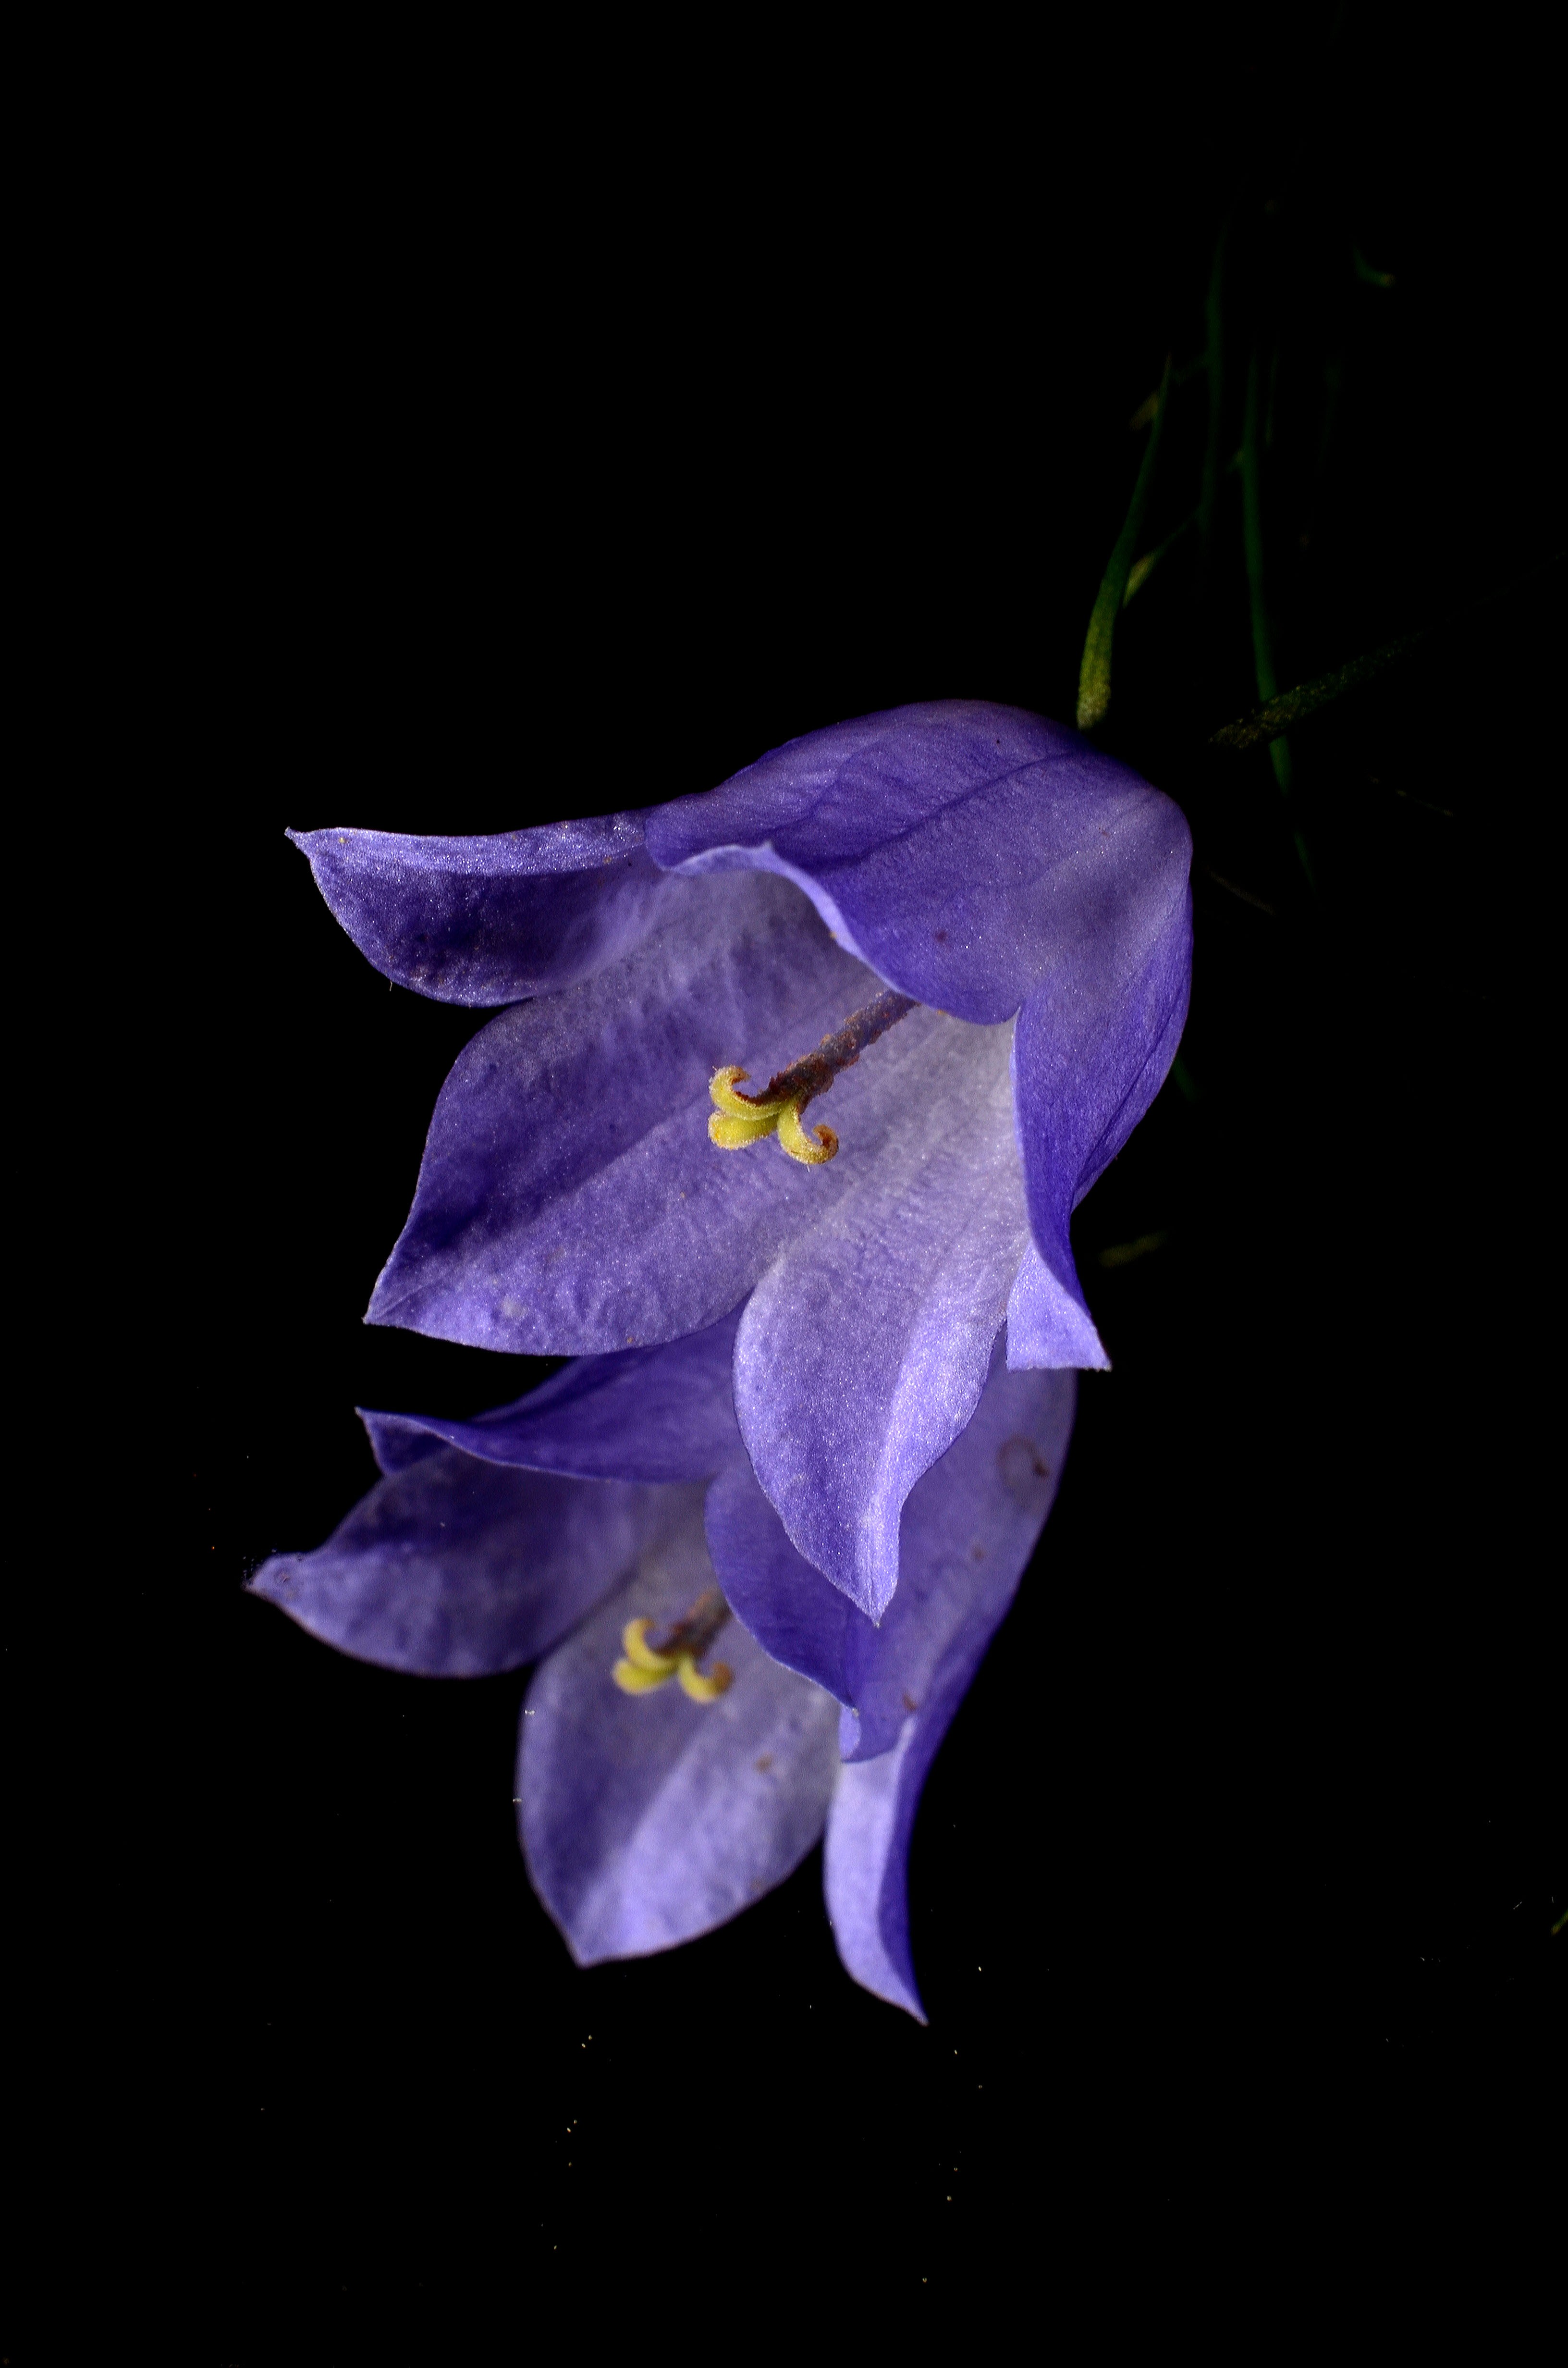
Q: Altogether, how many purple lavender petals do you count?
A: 10